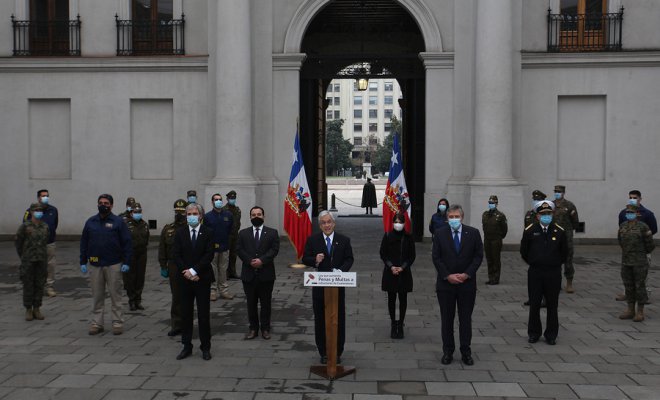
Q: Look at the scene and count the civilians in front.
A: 5